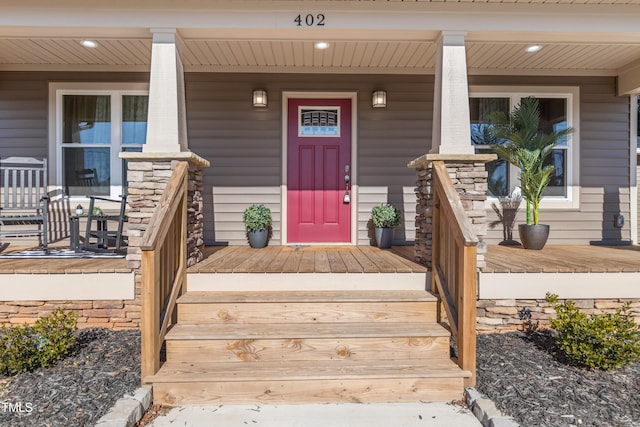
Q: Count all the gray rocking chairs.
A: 2